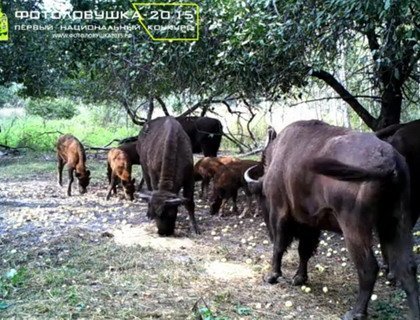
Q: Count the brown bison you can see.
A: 4